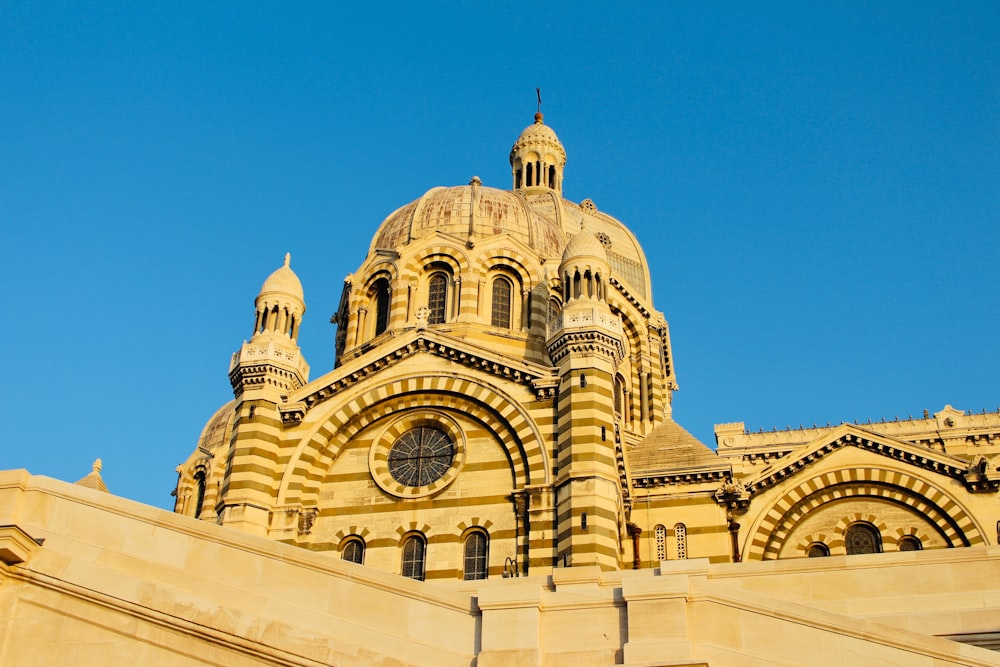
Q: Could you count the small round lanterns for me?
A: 3